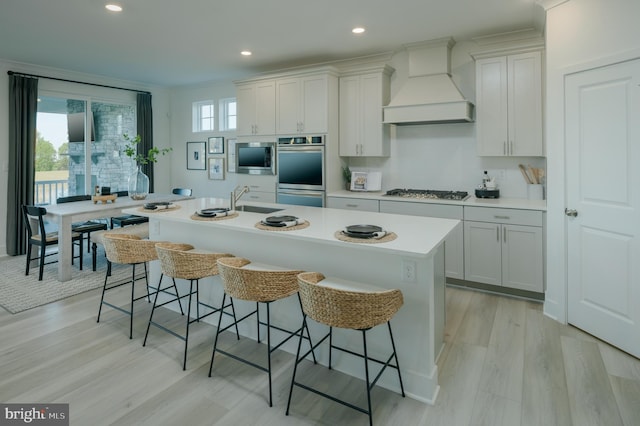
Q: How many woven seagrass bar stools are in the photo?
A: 4